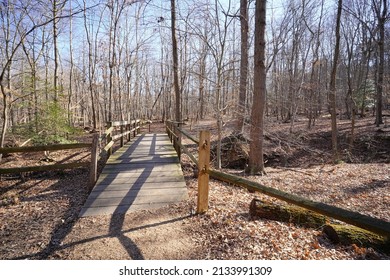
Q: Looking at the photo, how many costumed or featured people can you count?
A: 0